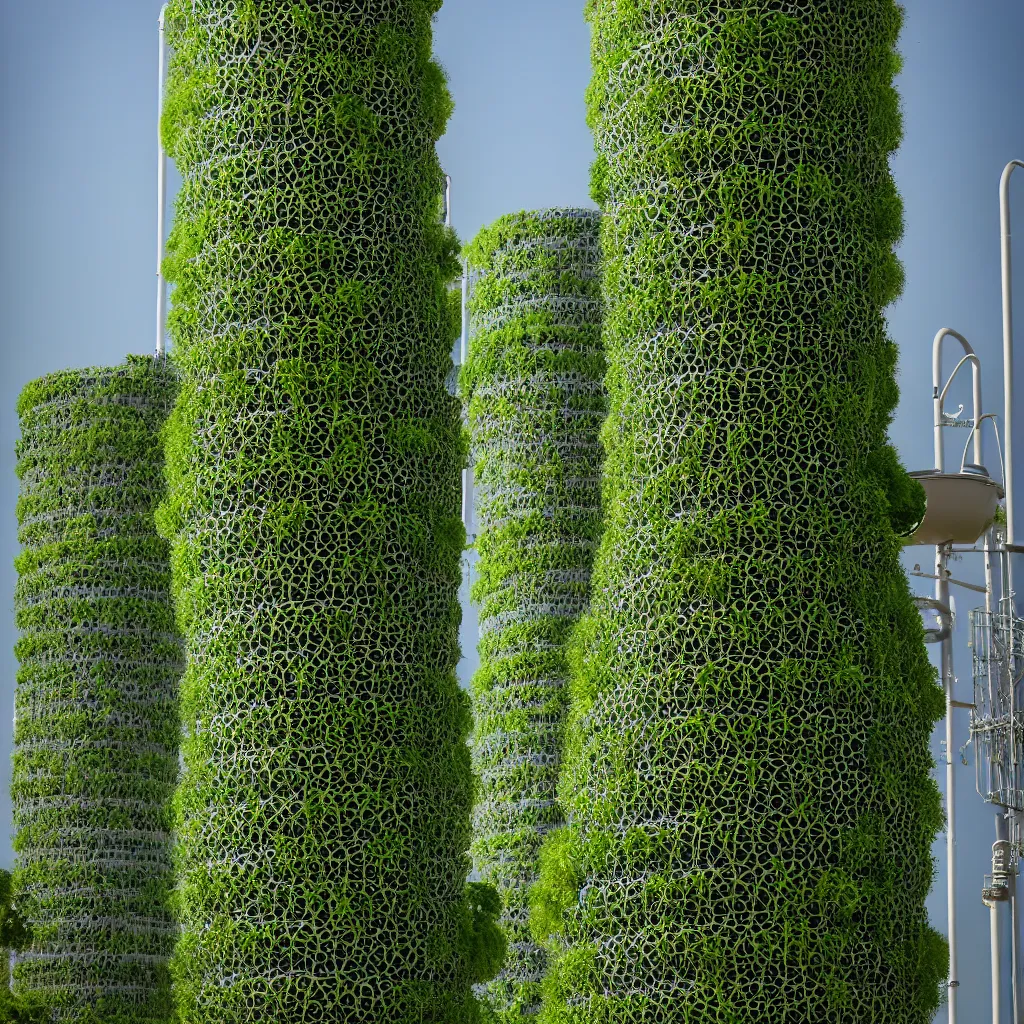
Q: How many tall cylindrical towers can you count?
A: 4